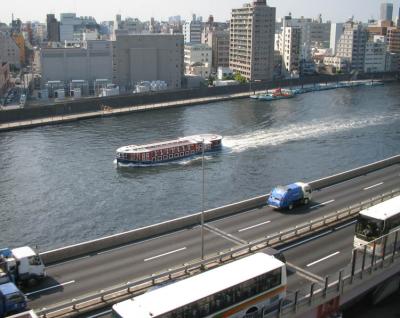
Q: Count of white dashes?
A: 6